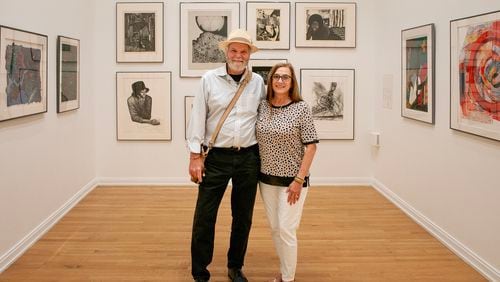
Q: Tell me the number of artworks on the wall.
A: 12